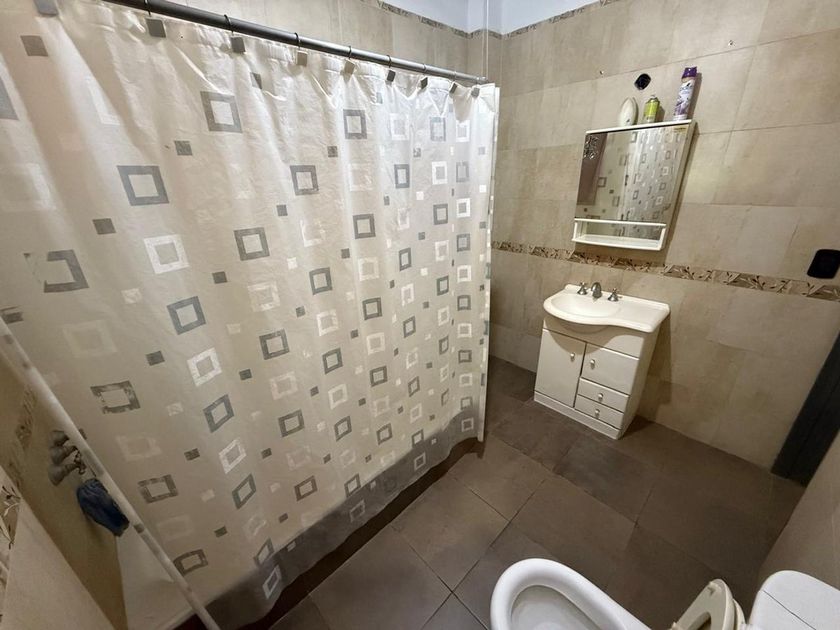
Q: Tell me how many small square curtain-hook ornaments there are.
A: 9